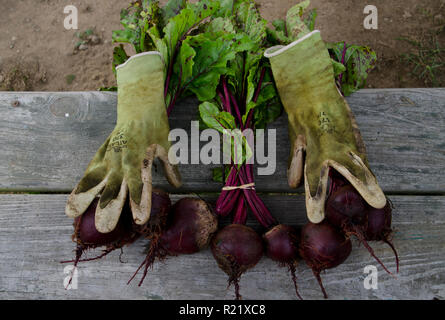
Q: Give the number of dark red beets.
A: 8